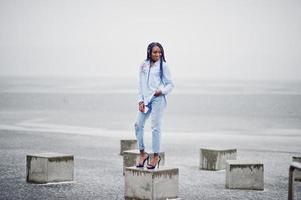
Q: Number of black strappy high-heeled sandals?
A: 2